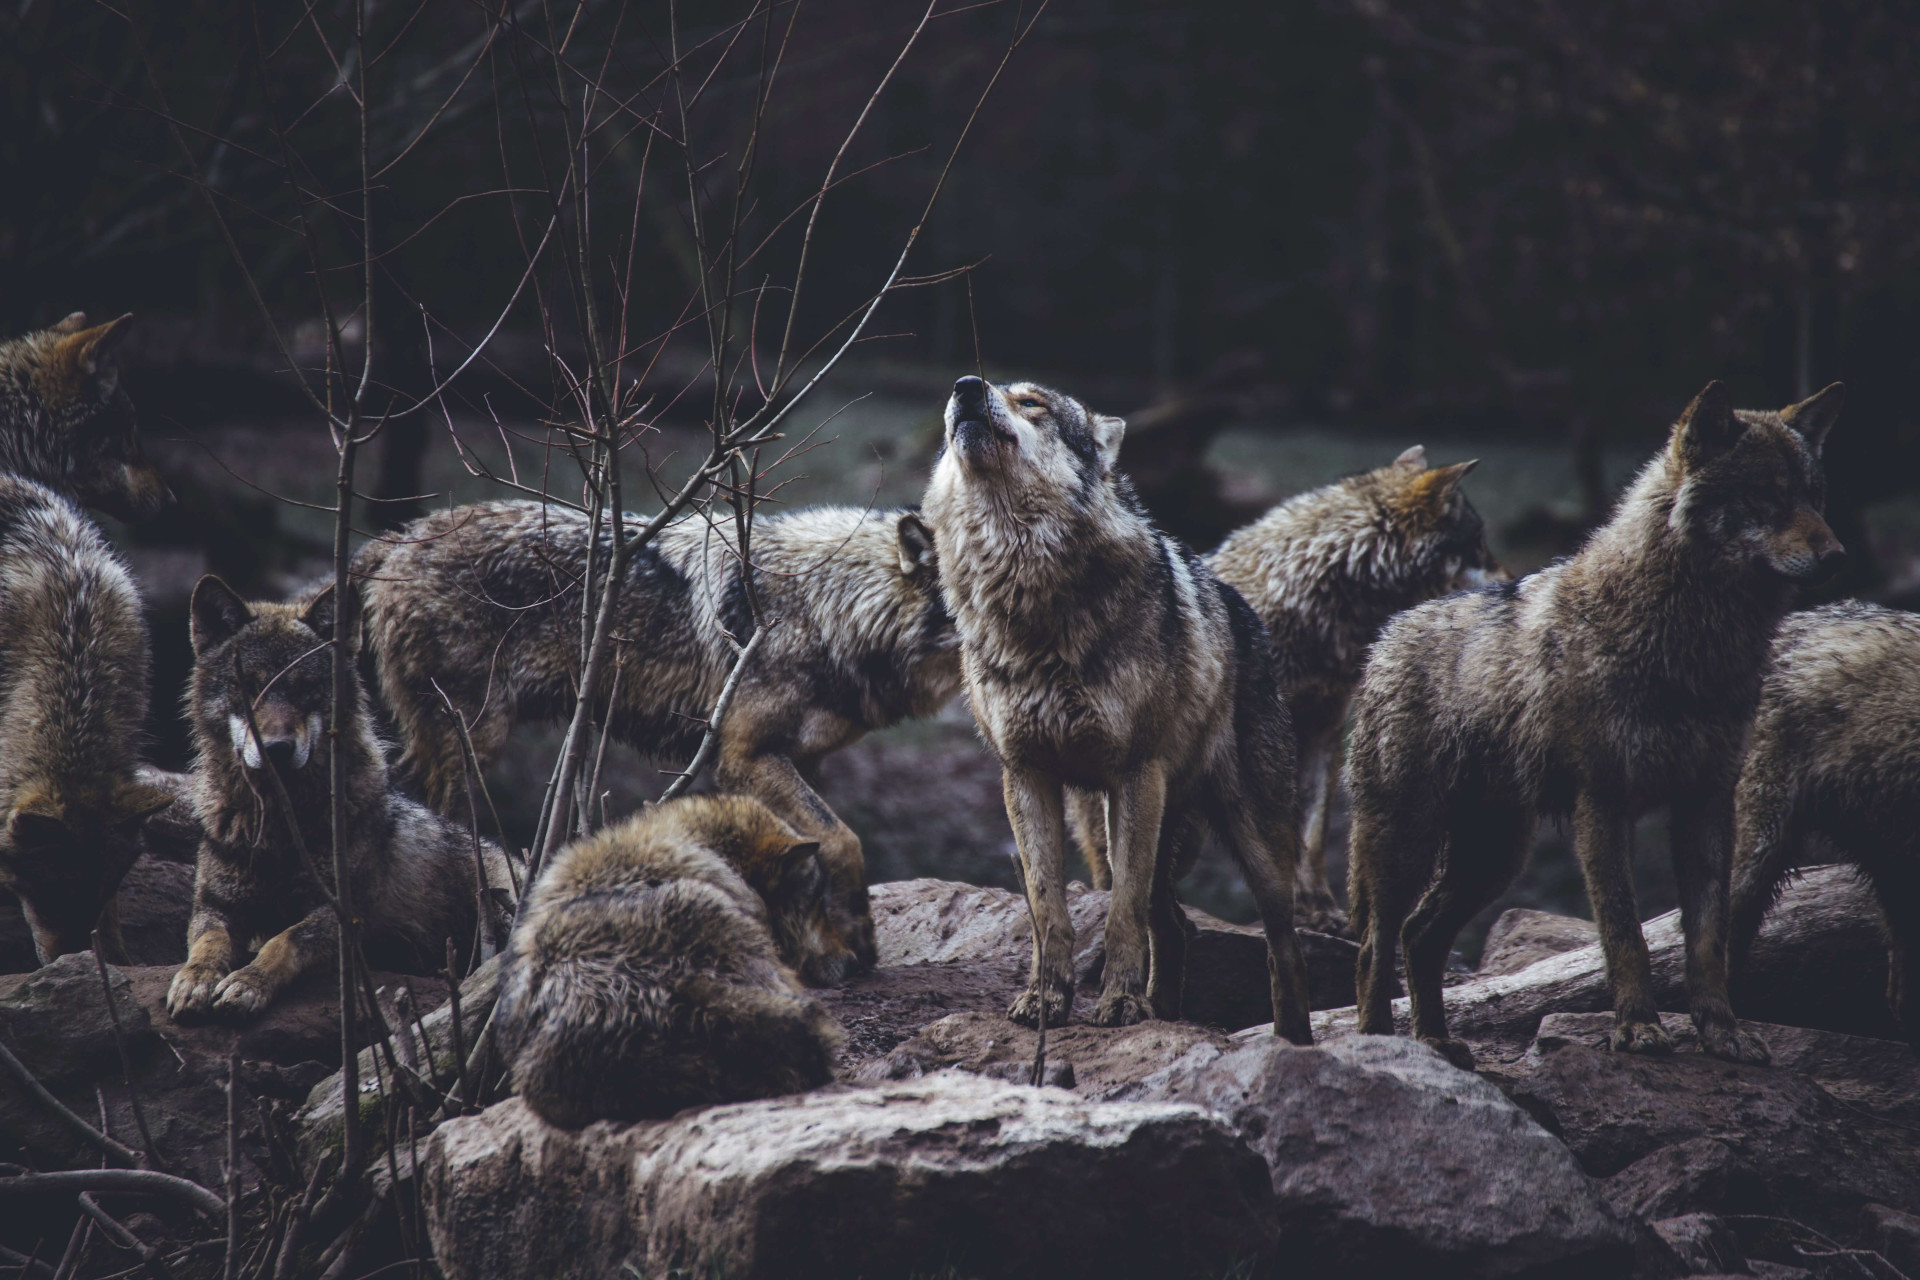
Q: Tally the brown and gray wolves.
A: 9